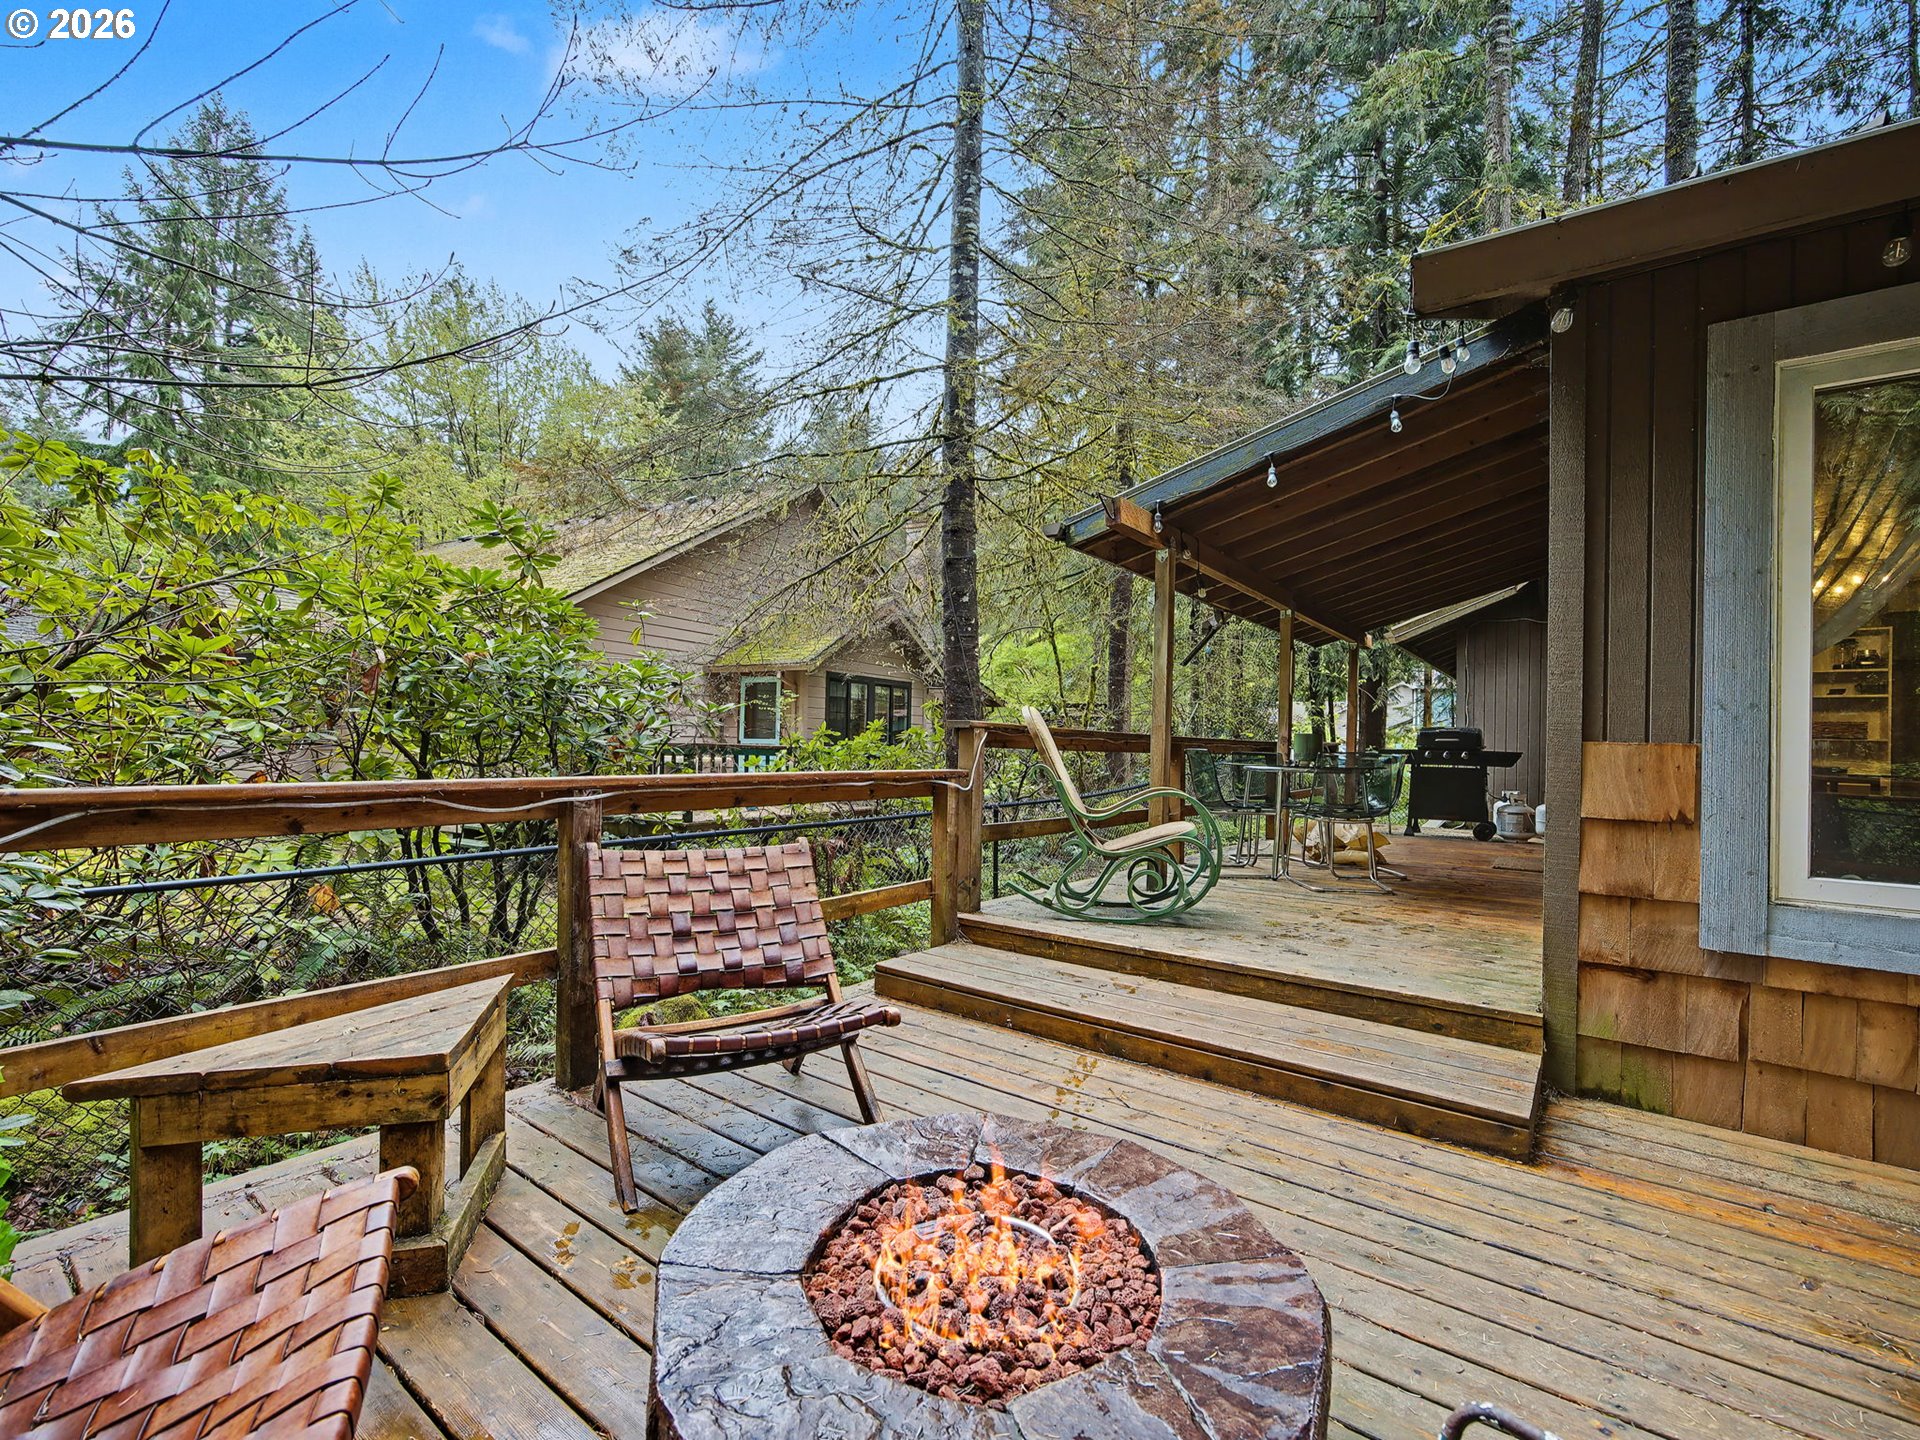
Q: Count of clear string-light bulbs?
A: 10